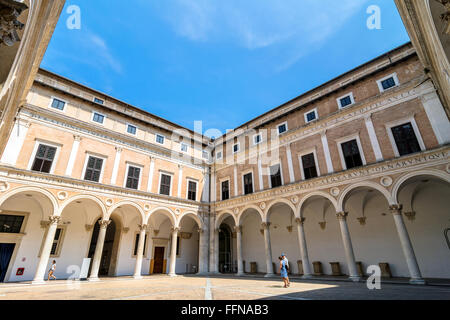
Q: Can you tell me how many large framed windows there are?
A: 11